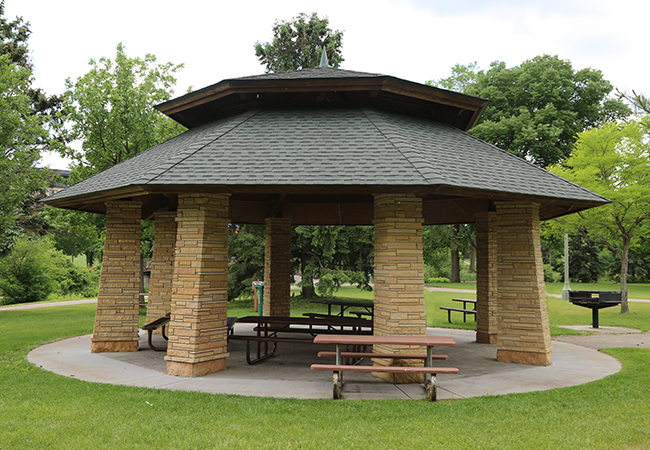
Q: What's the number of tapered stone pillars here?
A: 7